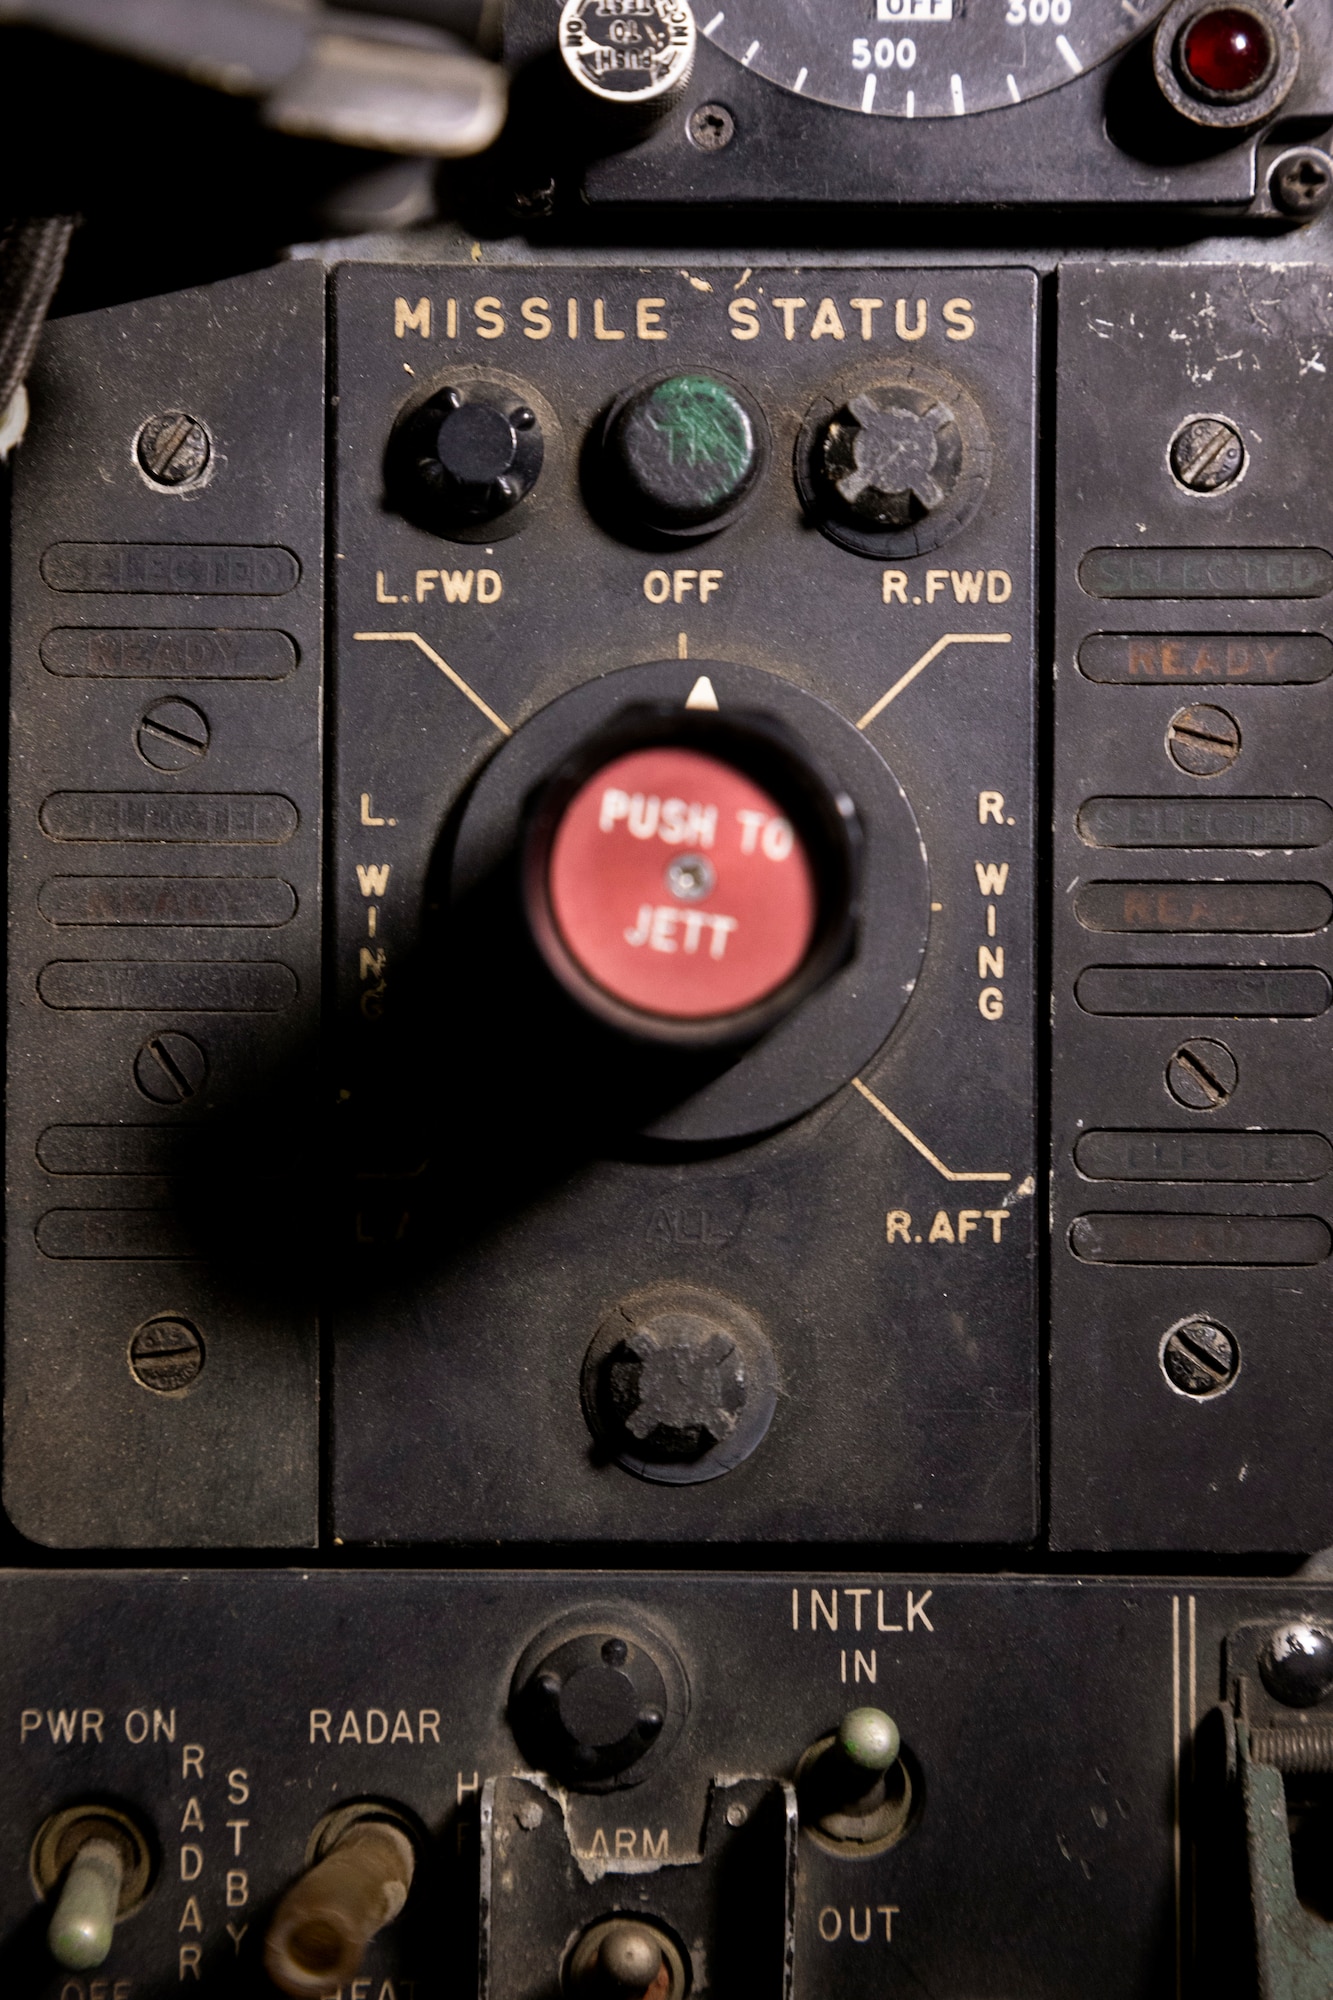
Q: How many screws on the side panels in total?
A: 8